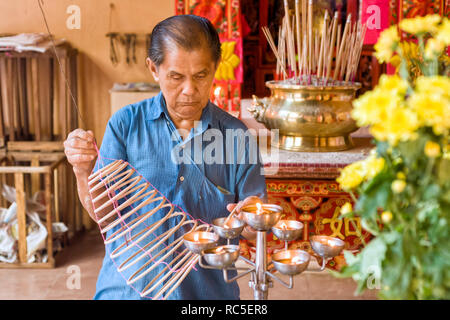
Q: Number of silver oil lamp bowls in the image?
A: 7